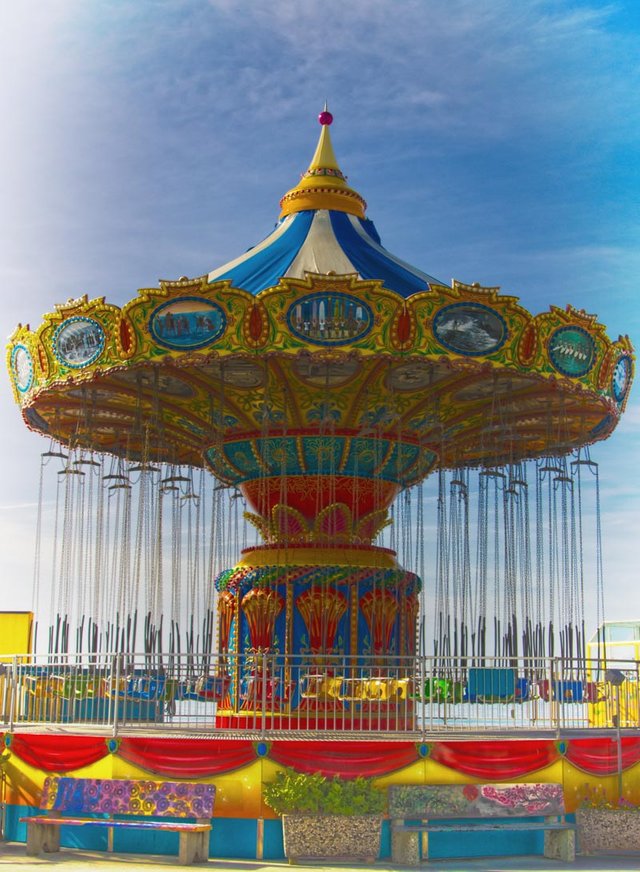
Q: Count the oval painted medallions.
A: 7